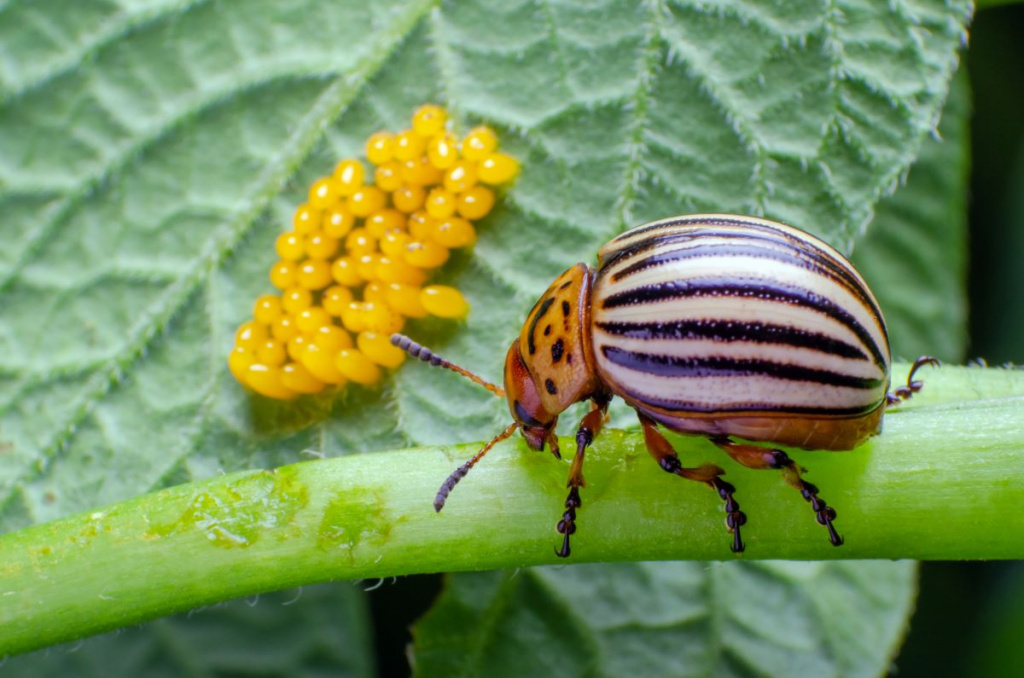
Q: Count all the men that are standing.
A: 0